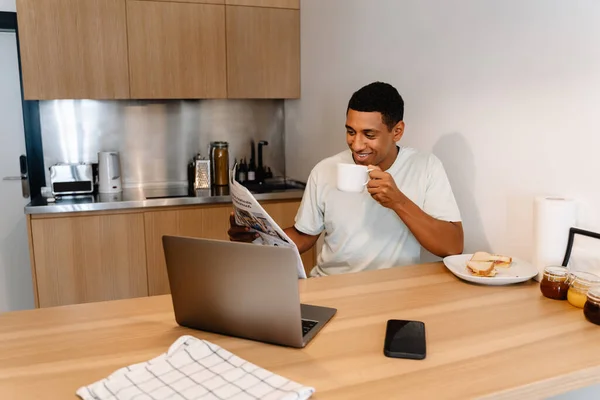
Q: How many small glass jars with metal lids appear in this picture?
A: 3